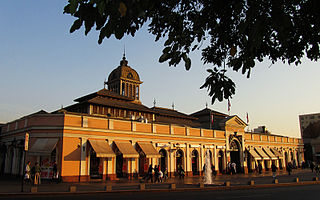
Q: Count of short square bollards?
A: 11